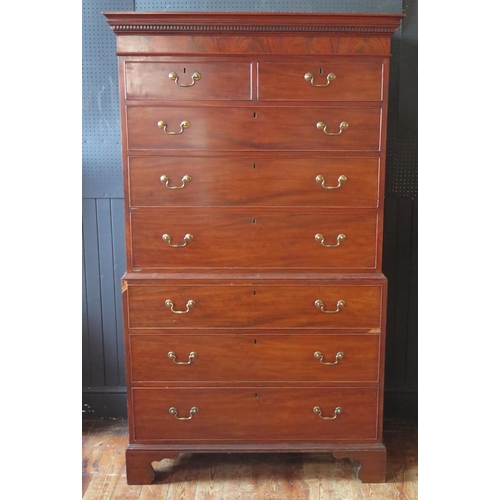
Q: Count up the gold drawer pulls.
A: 14